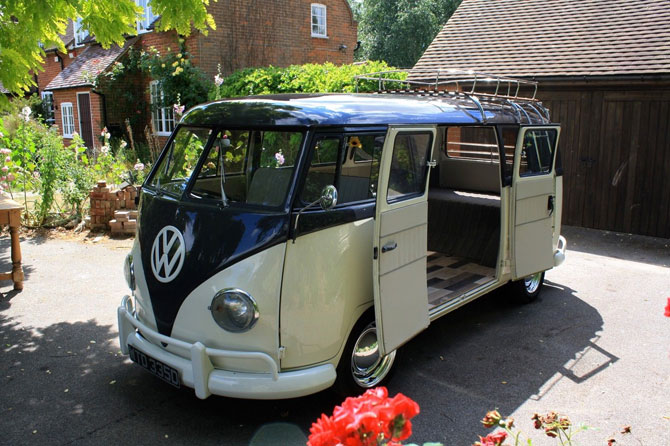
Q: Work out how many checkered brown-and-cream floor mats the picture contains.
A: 1